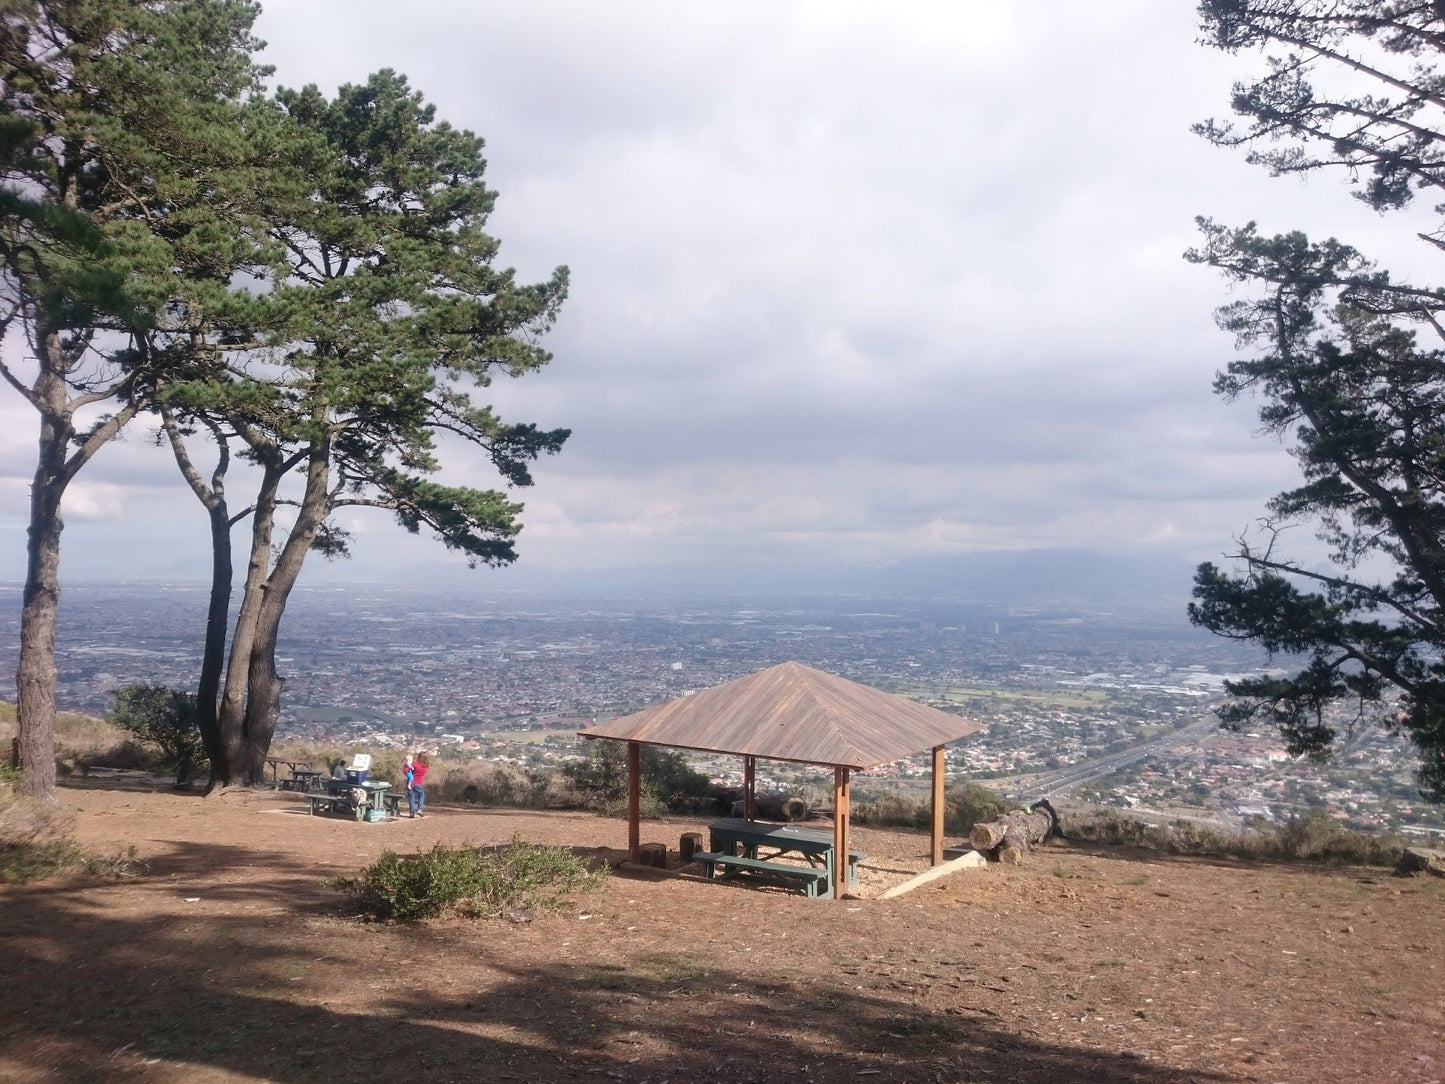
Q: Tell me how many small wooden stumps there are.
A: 2